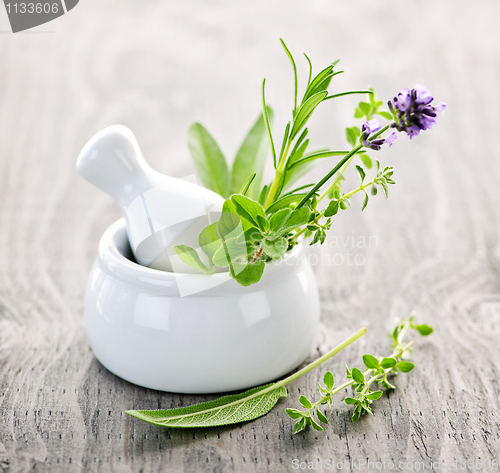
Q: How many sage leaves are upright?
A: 2